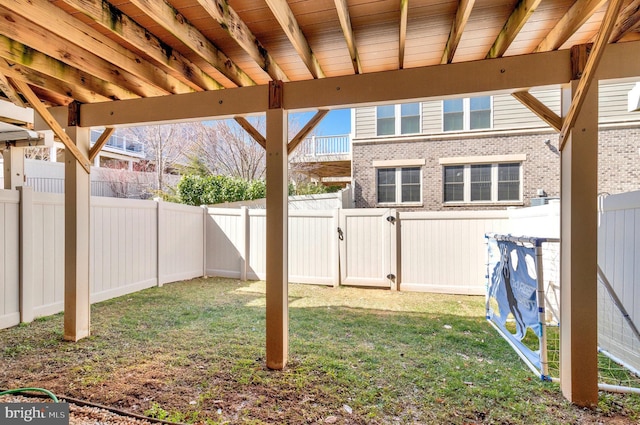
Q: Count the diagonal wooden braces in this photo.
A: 6